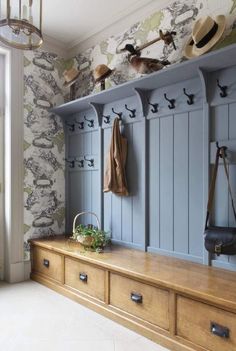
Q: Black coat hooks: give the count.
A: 14